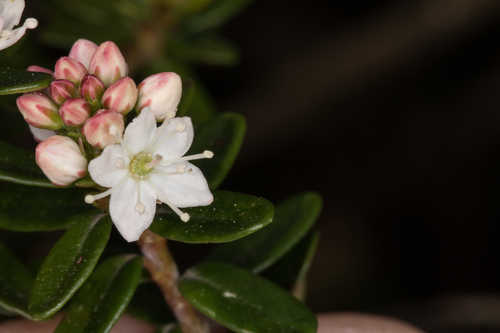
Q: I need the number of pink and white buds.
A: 11